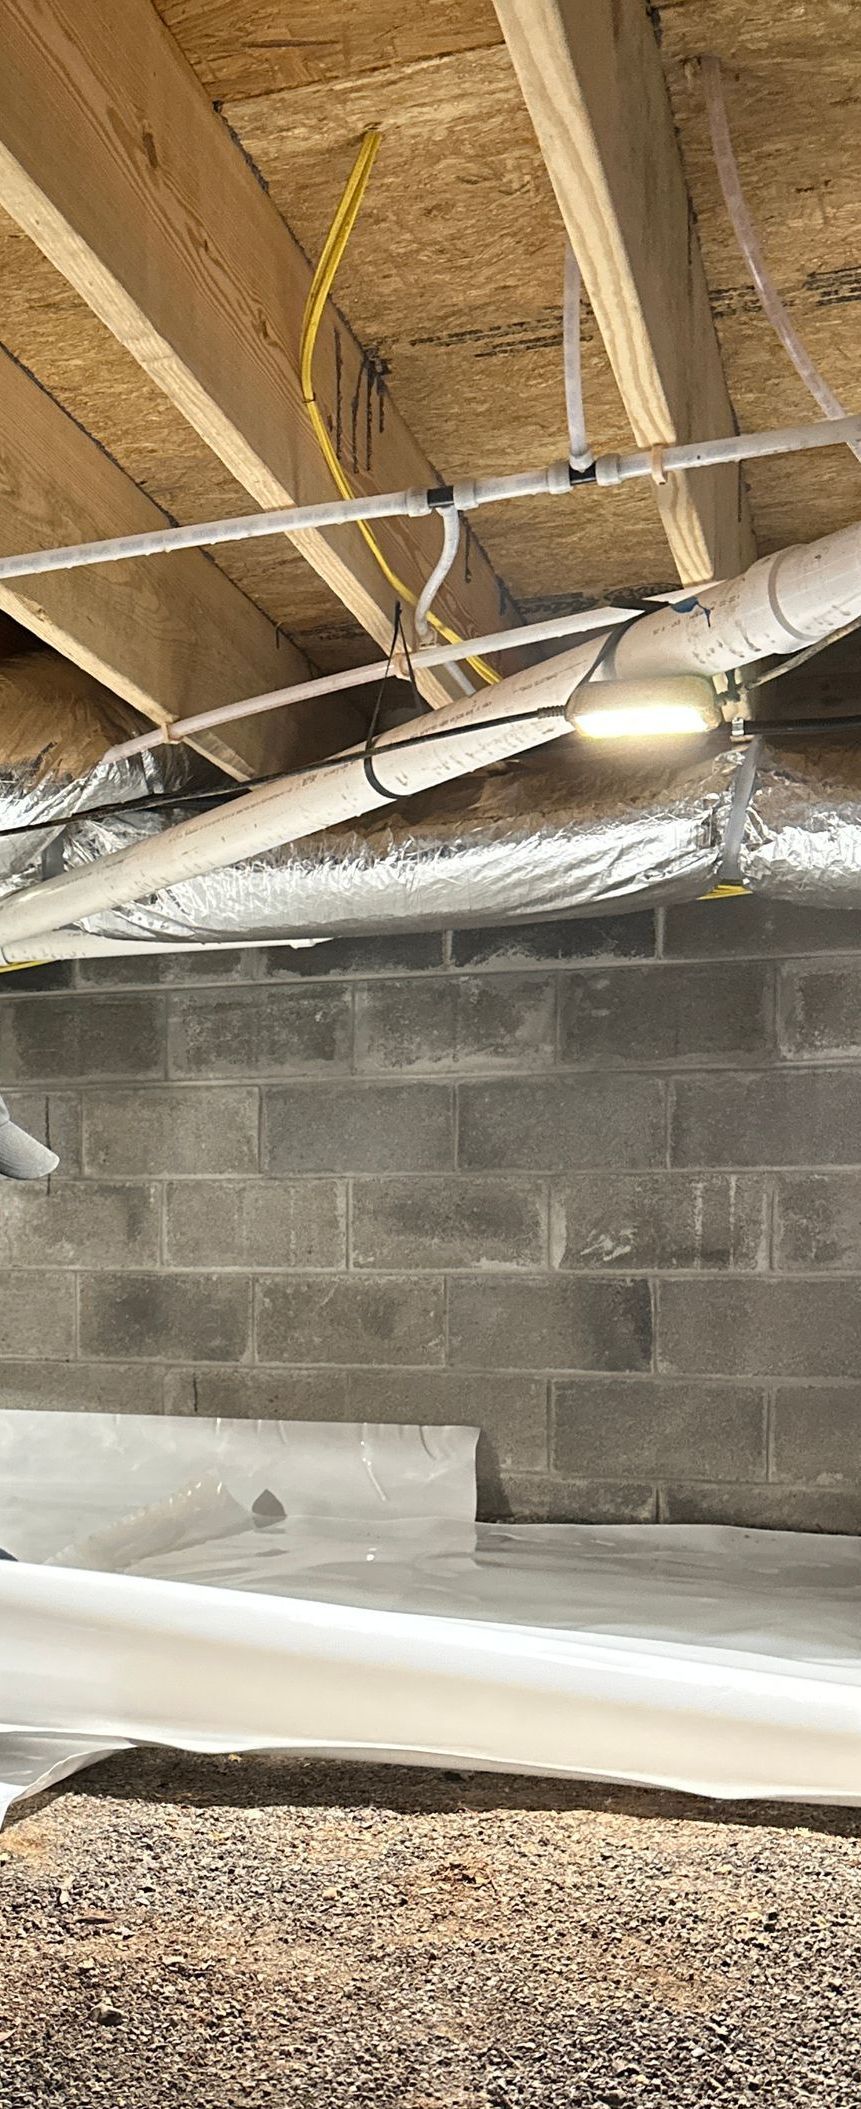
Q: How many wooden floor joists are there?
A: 3